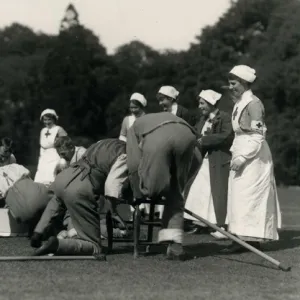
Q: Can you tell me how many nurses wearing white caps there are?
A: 5